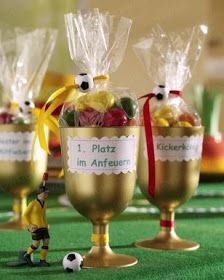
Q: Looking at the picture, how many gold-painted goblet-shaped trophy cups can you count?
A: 3